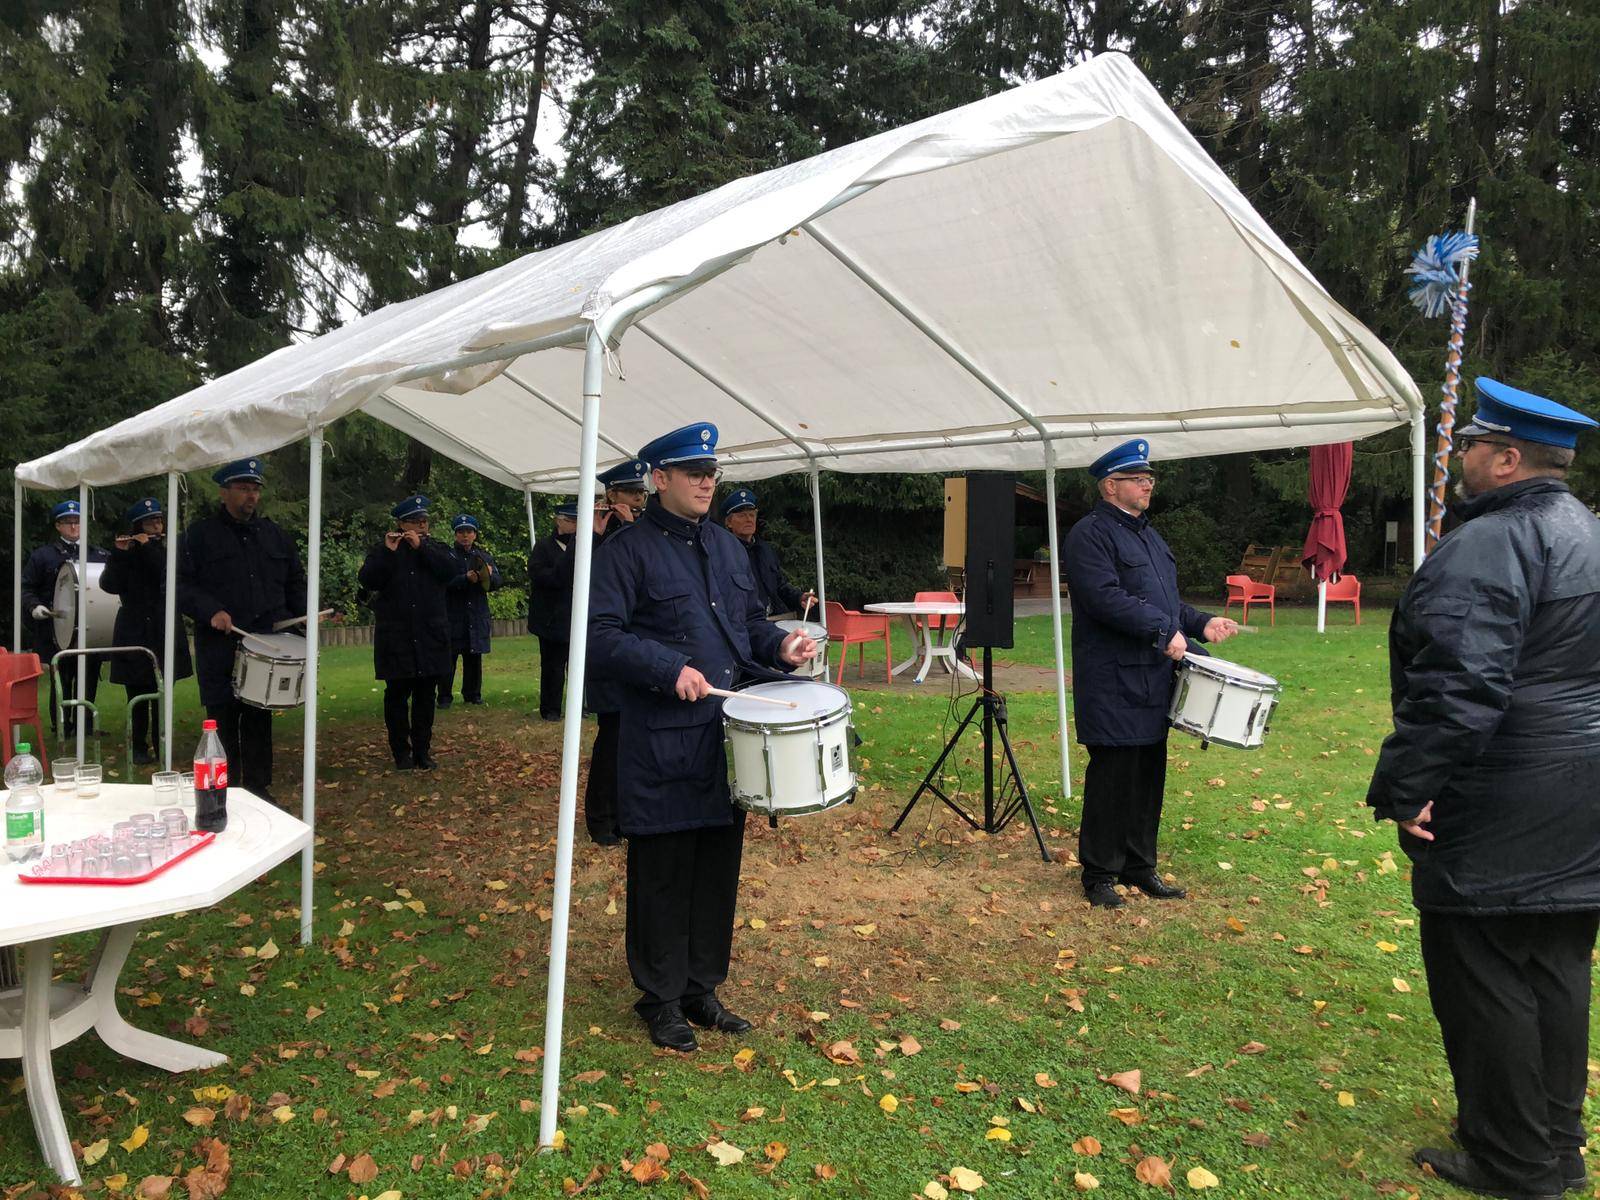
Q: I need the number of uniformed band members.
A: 11